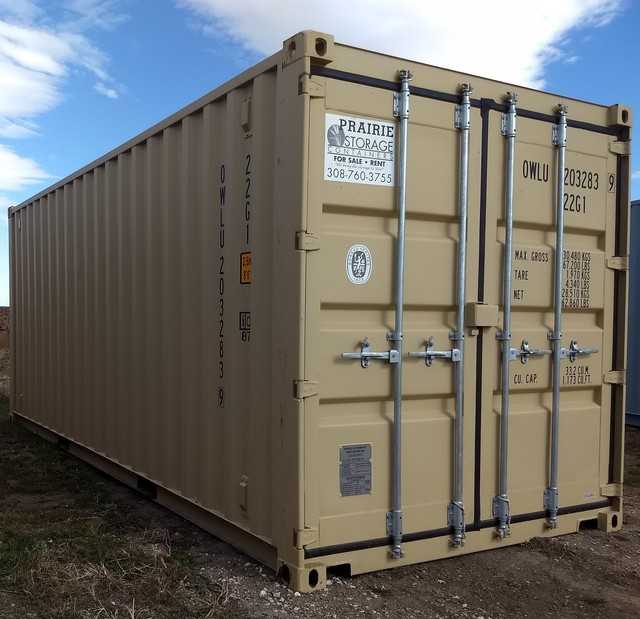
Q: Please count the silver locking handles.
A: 4